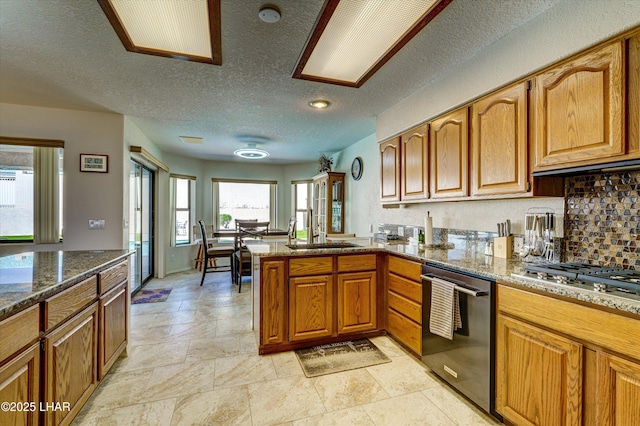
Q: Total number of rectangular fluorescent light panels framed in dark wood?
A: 2